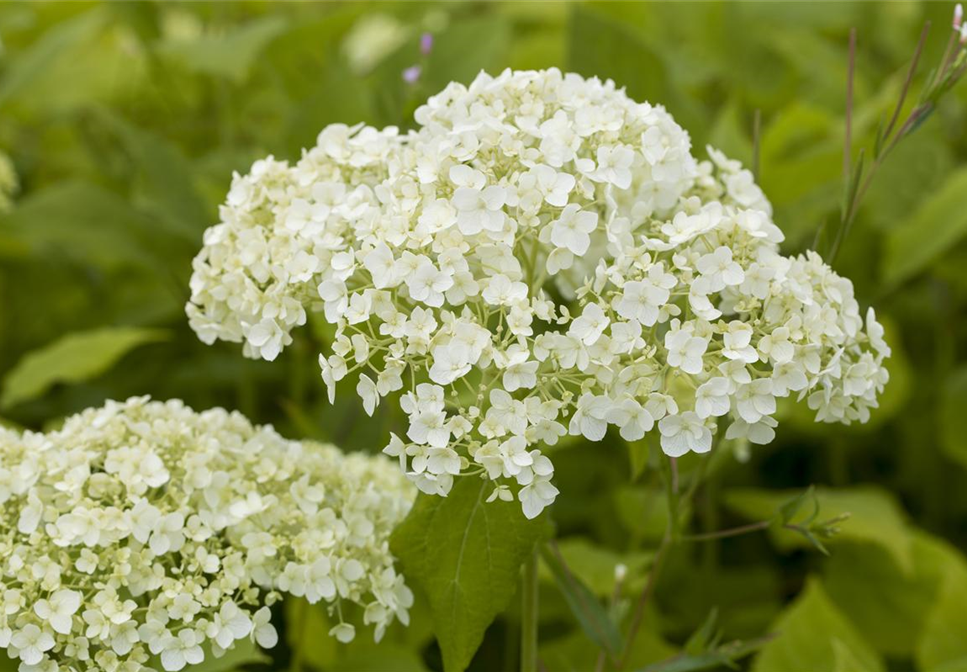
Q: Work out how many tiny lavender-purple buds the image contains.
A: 2